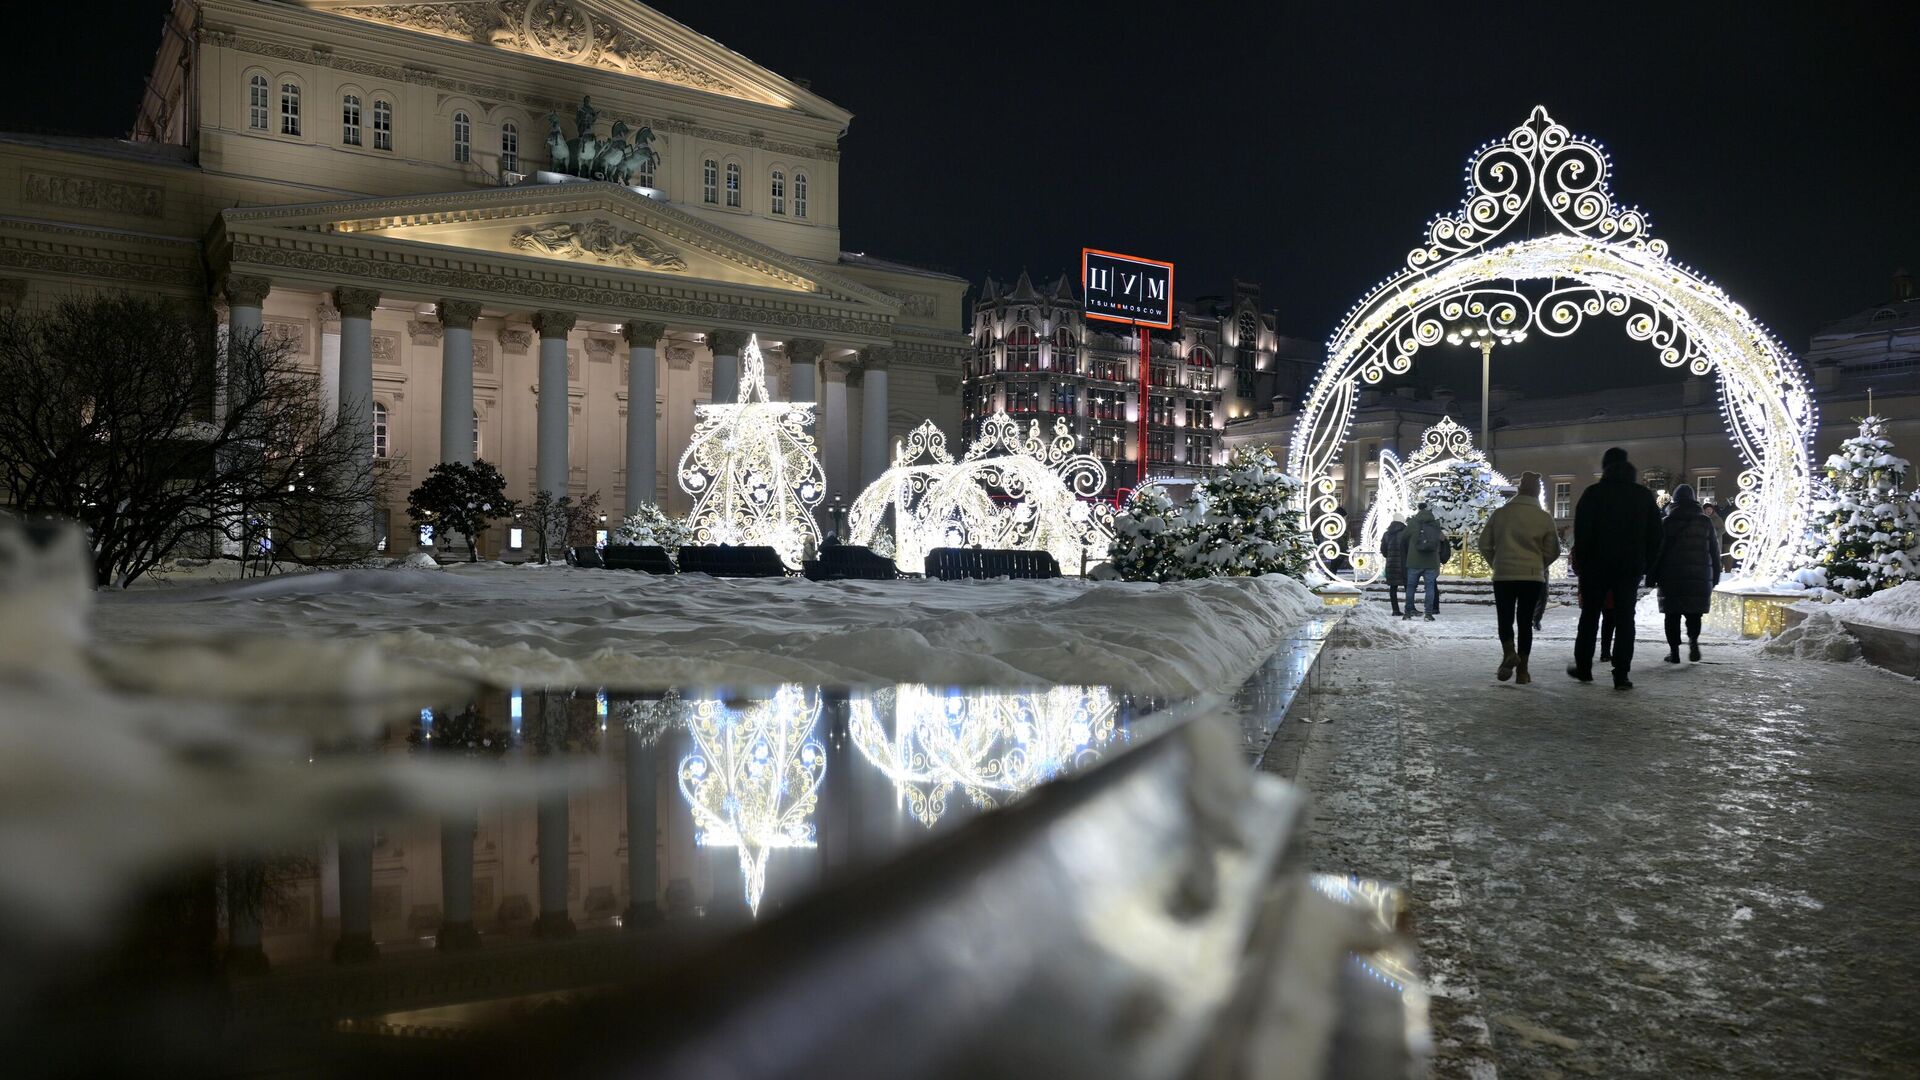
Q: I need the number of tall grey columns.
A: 8